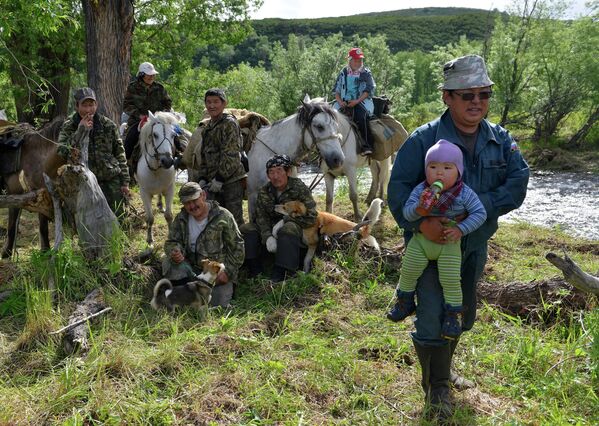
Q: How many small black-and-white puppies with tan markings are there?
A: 1